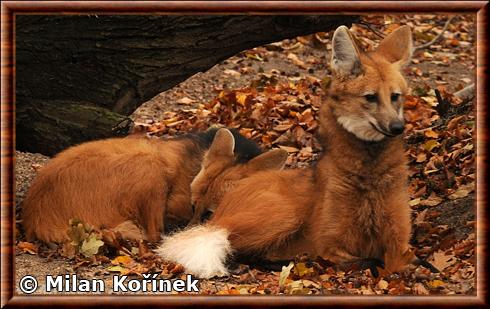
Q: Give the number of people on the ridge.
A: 0